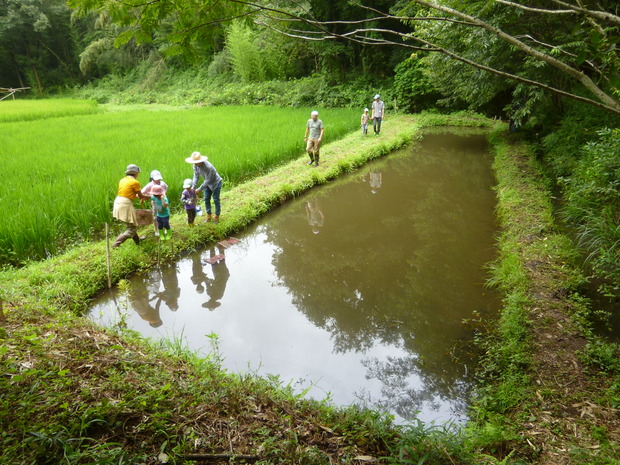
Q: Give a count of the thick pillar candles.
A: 0